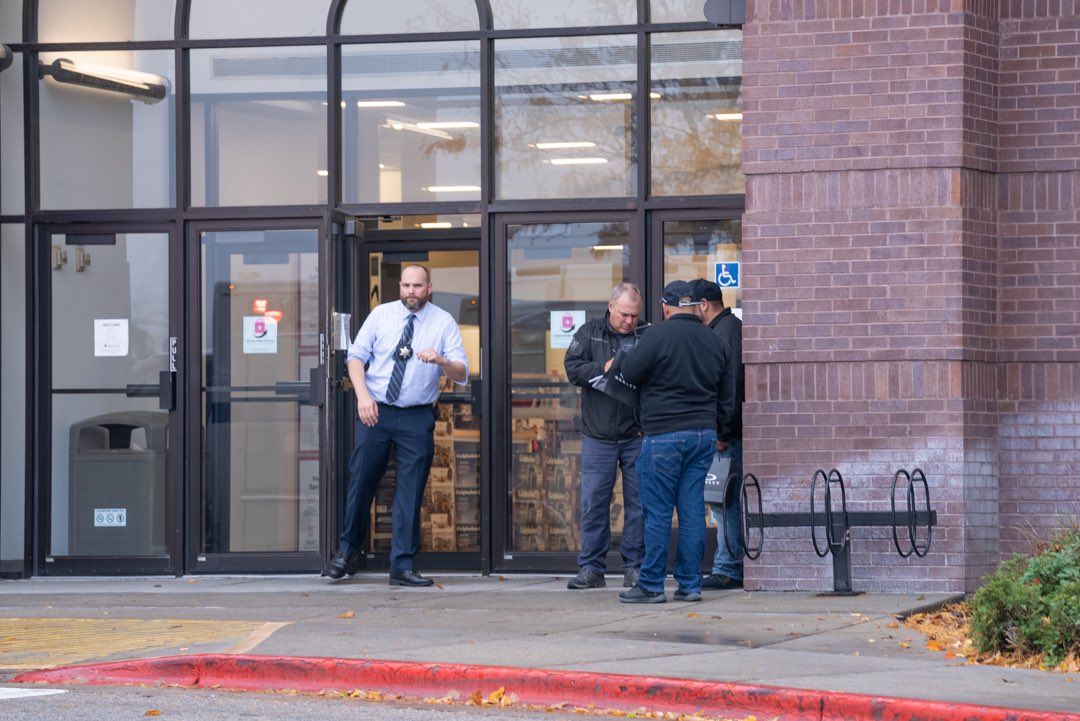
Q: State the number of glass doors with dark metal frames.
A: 5